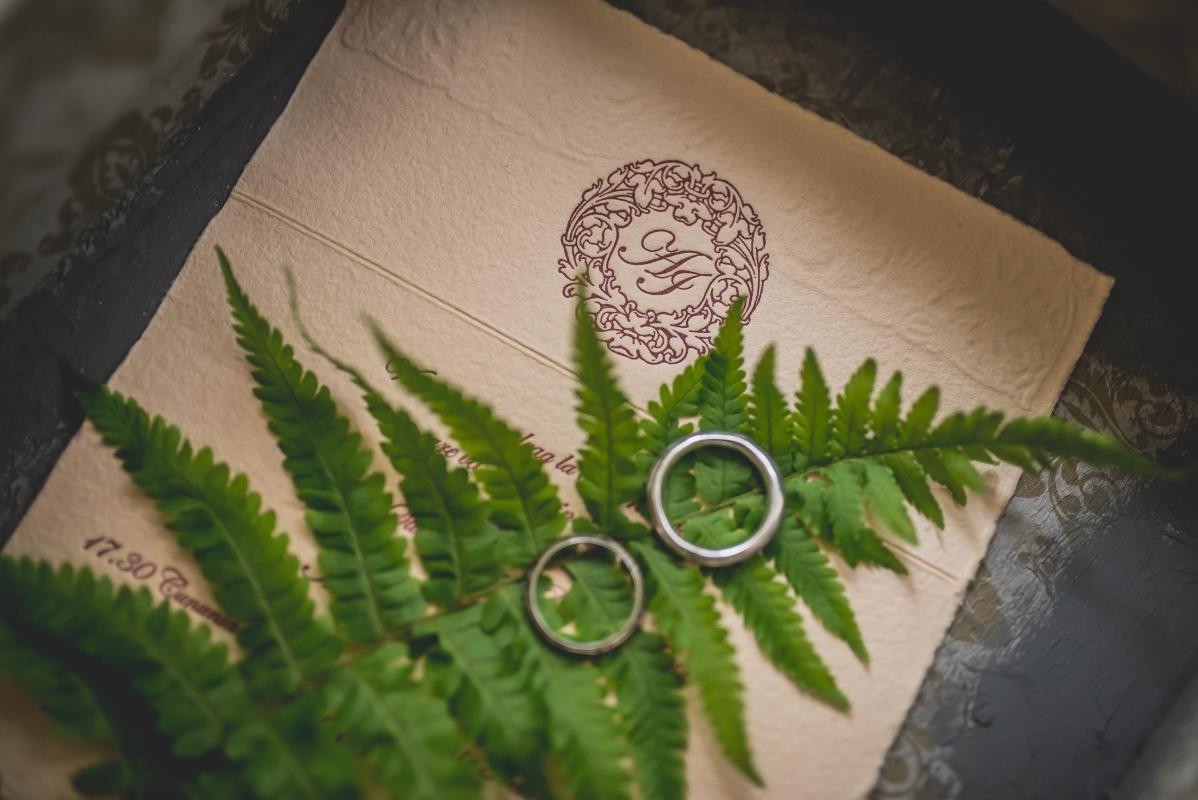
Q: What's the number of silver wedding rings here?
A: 2